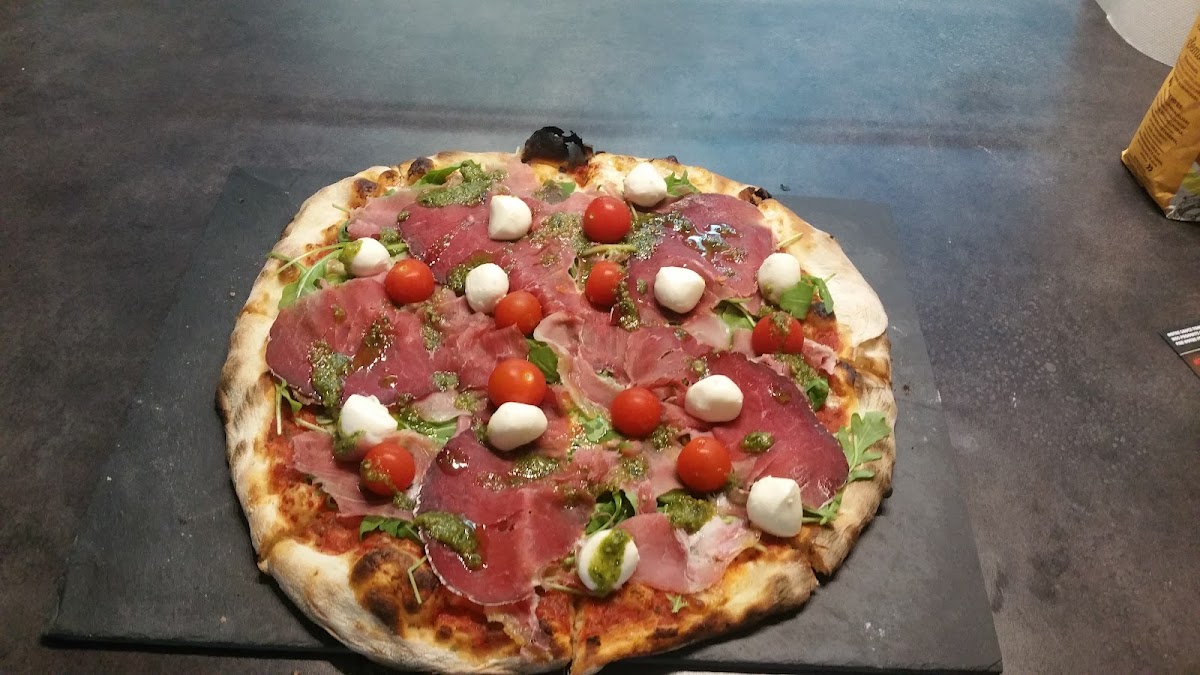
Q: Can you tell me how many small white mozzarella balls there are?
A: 11